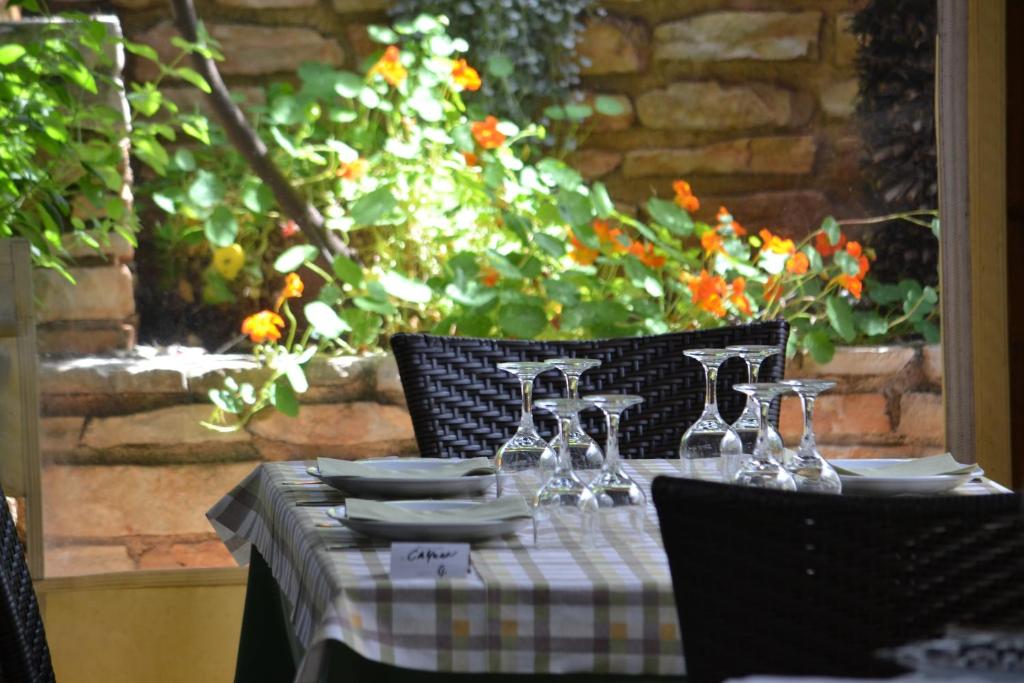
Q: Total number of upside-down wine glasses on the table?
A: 8